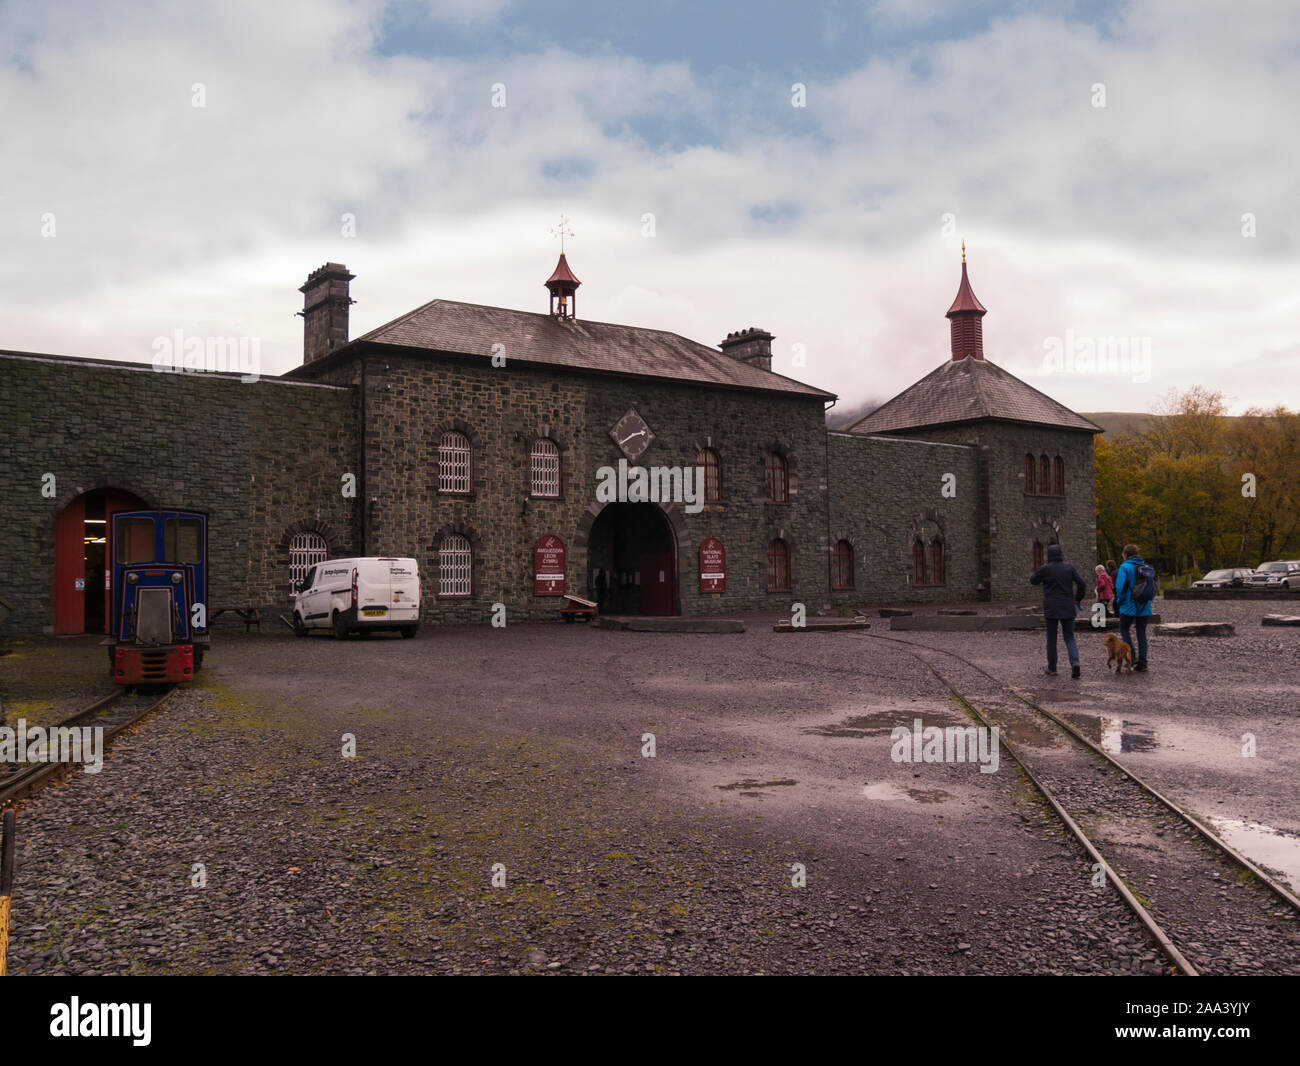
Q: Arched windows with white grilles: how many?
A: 4